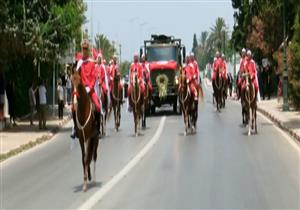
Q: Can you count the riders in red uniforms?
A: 12